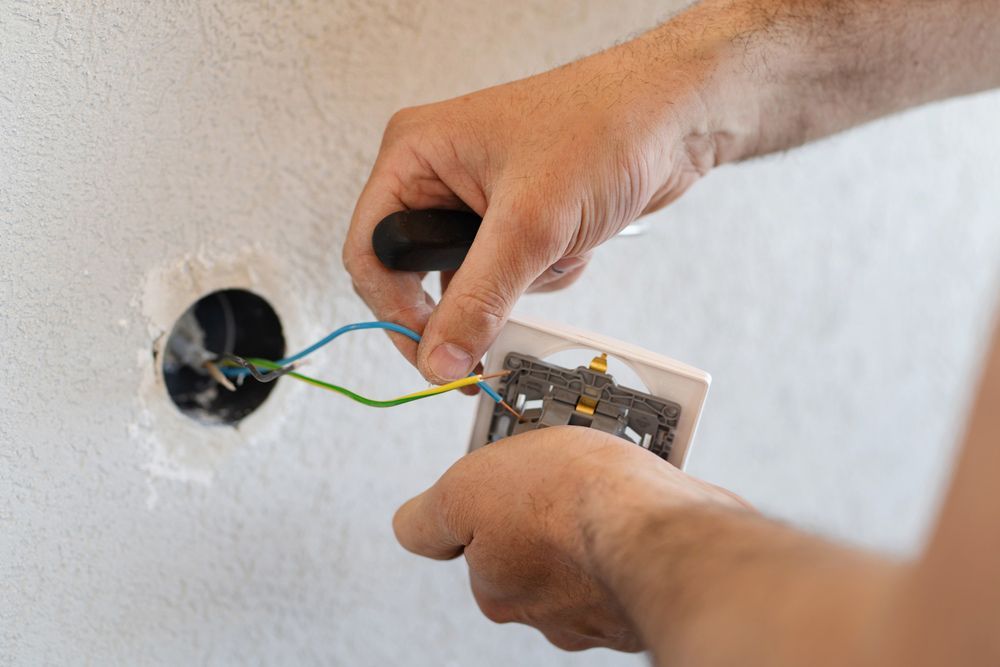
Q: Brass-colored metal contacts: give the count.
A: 2